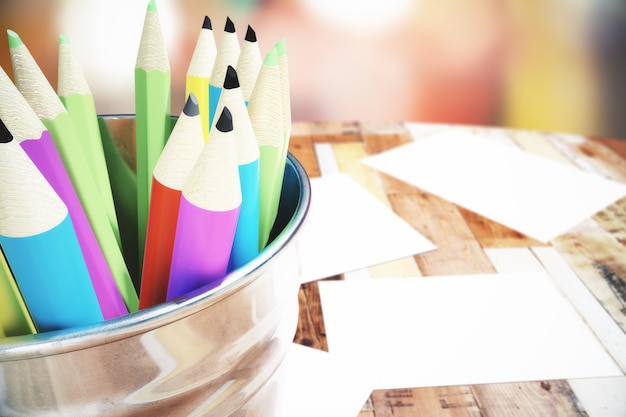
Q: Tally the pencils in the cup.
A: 14